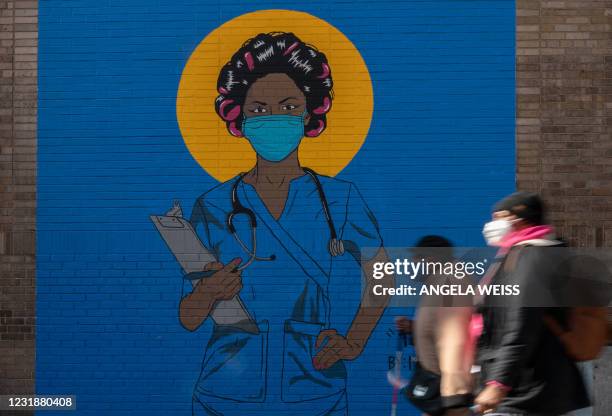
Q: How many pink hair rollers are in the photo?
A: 8